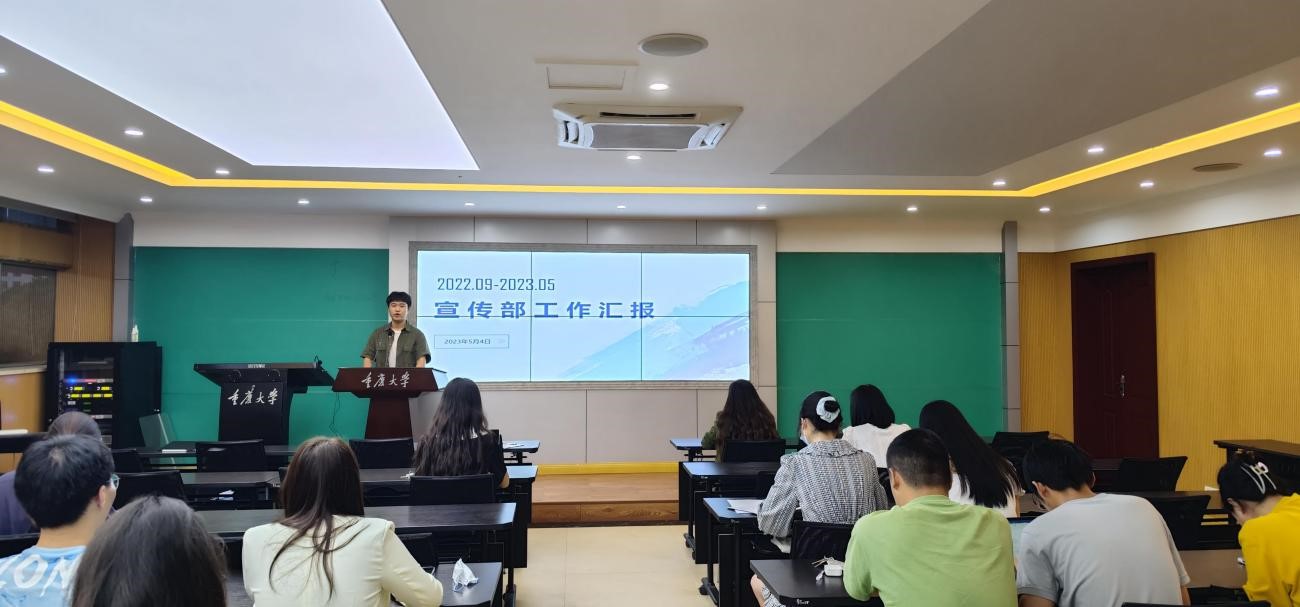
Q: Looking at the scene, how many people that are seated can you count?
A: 12